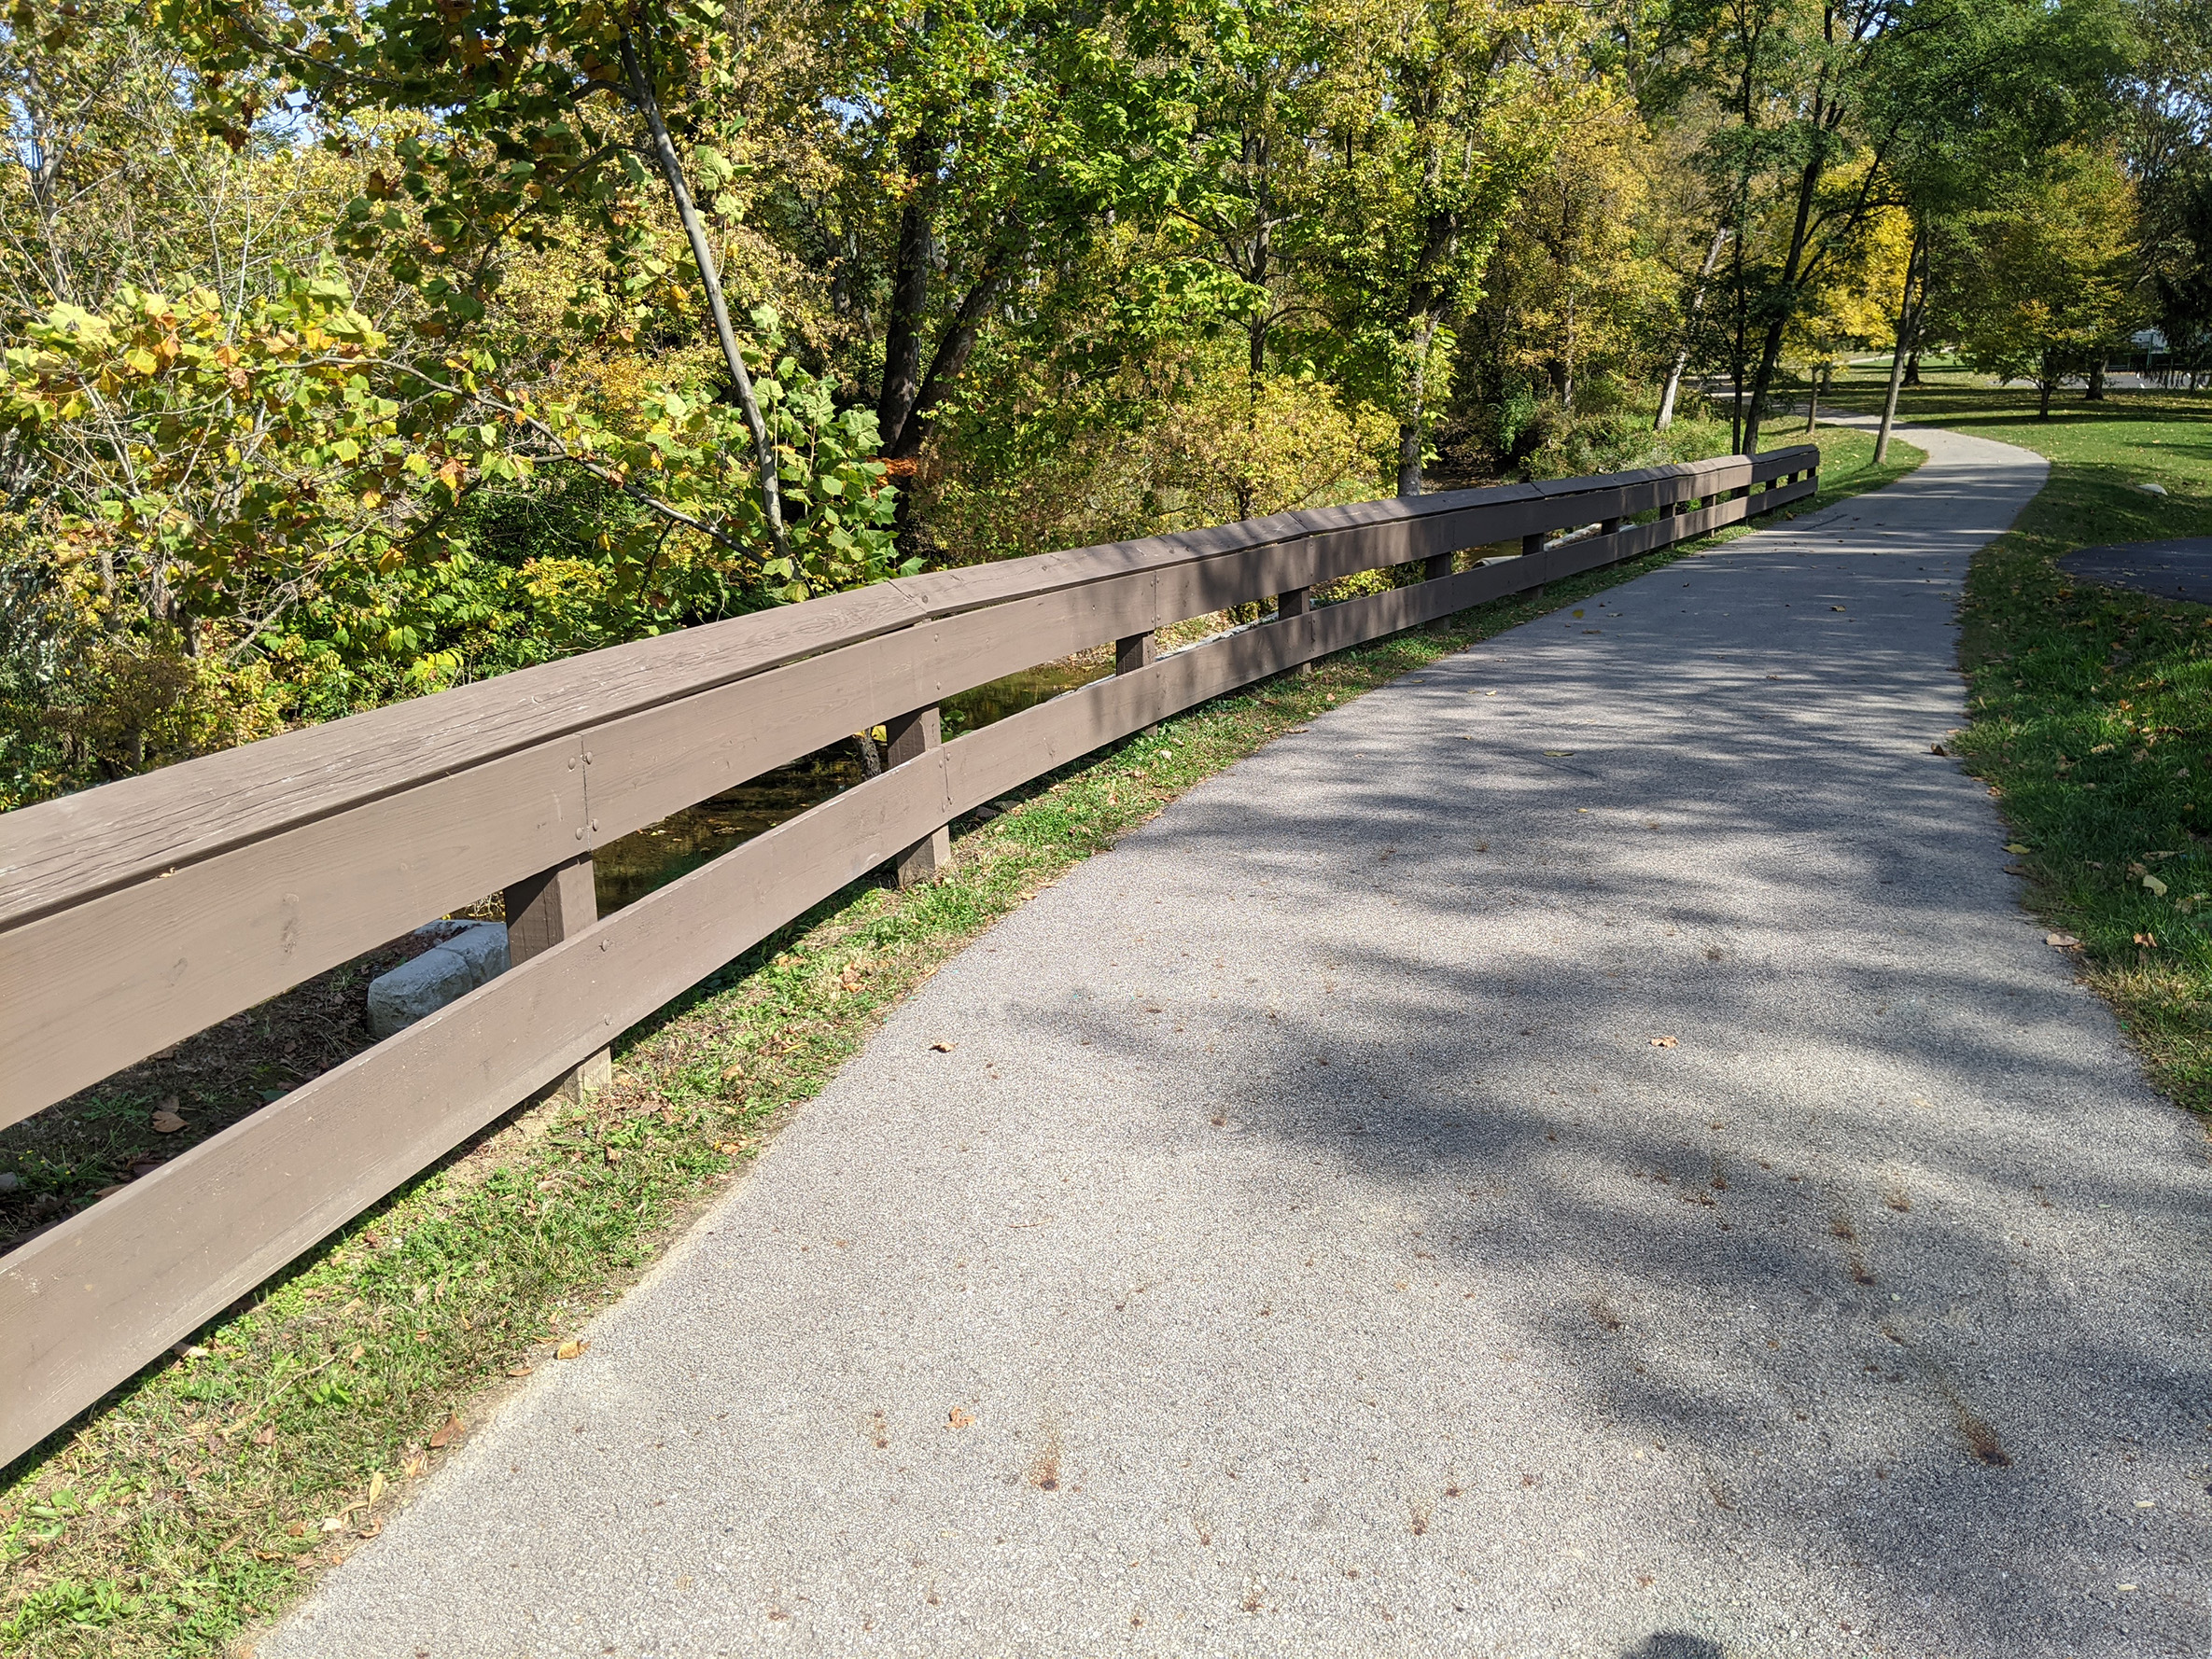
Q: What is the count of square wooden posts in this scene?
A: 13